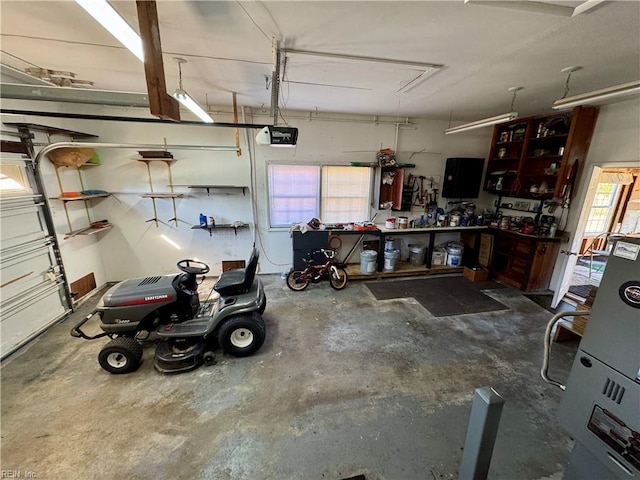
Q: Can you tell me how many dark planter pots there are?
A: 0